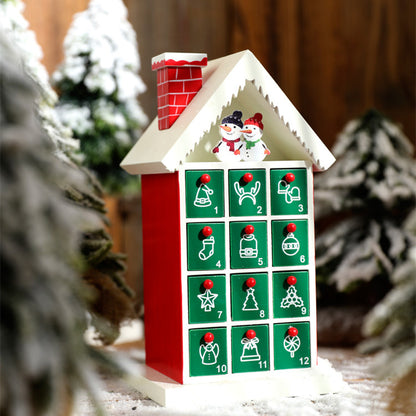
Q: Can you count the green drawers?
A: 12